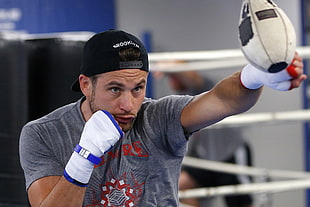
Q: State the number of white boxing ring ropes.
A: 5